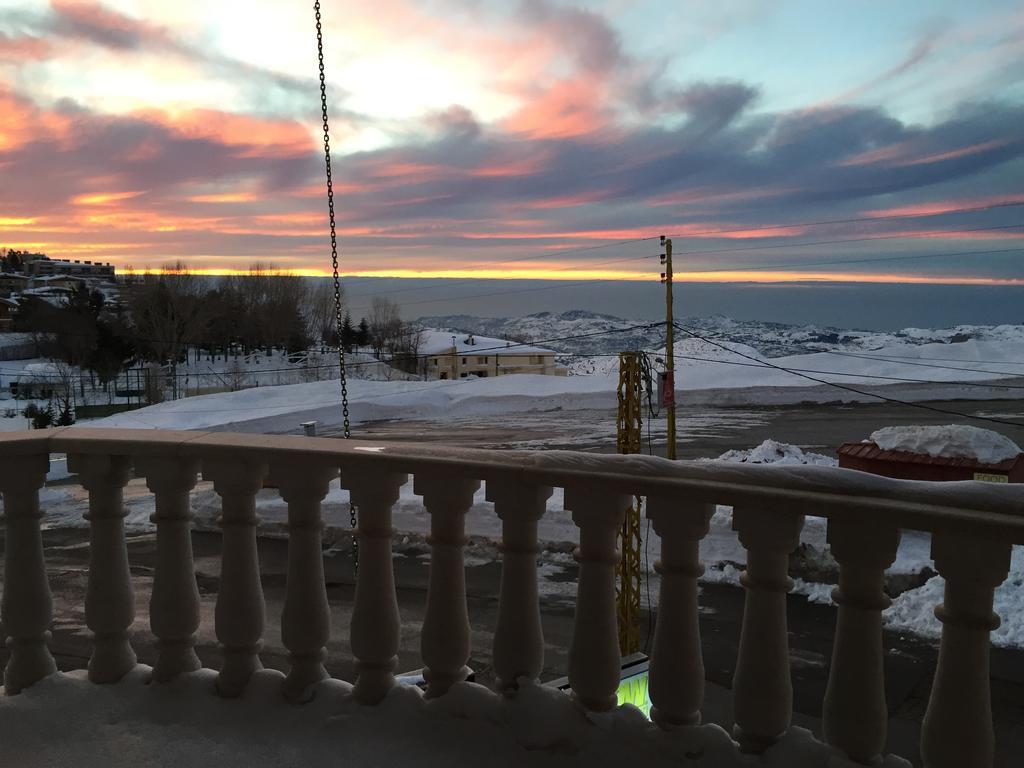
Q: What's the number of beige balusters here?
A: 13